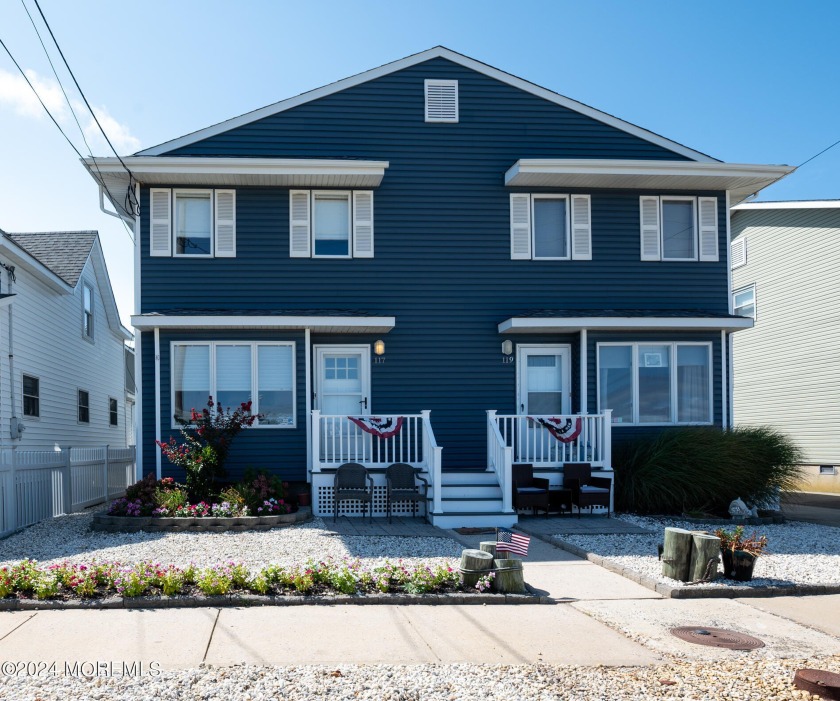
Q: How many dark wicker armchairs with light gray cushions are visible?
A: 2